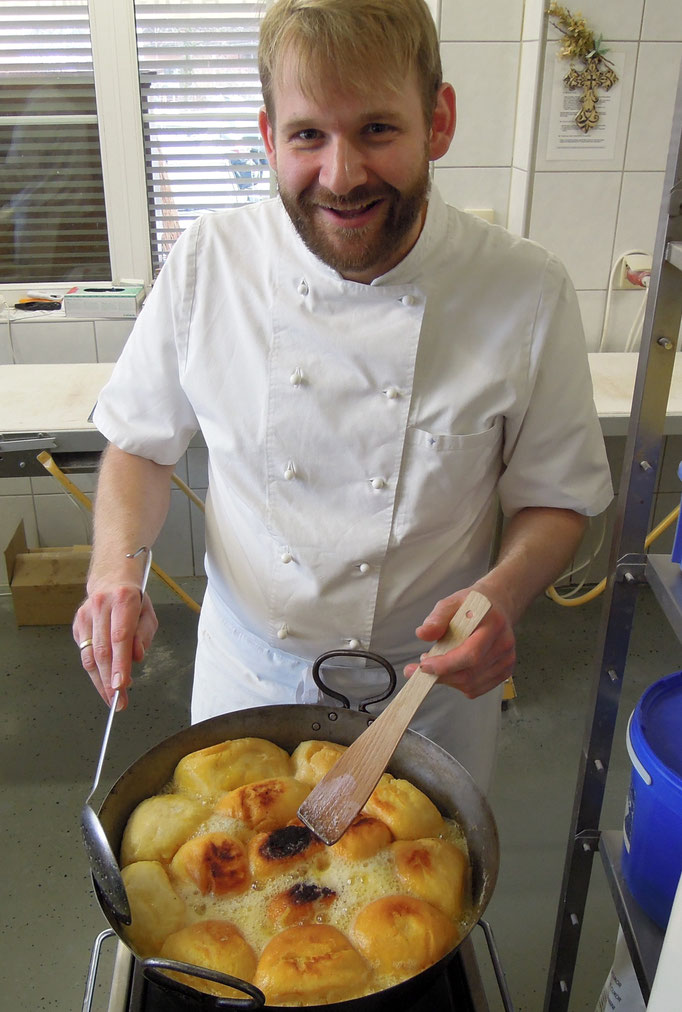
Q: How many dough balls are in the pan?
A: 14